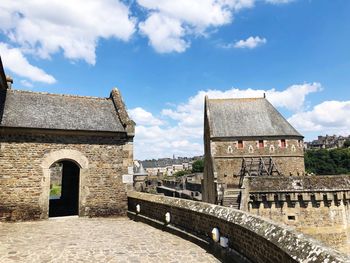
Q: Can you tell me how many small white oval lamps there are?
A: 3